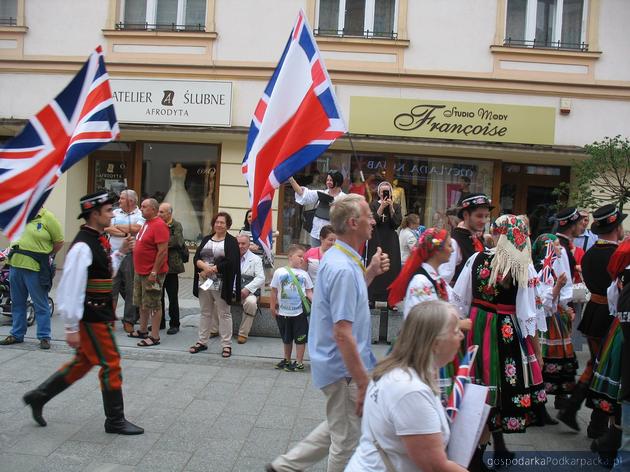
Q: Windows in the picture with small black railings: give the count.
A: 4